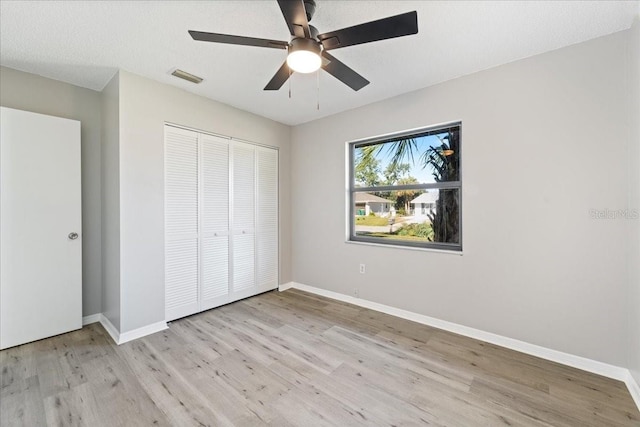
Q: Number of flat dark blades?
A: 5